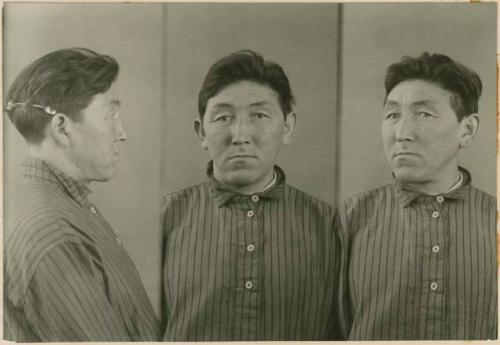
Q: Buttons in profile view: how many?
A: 2